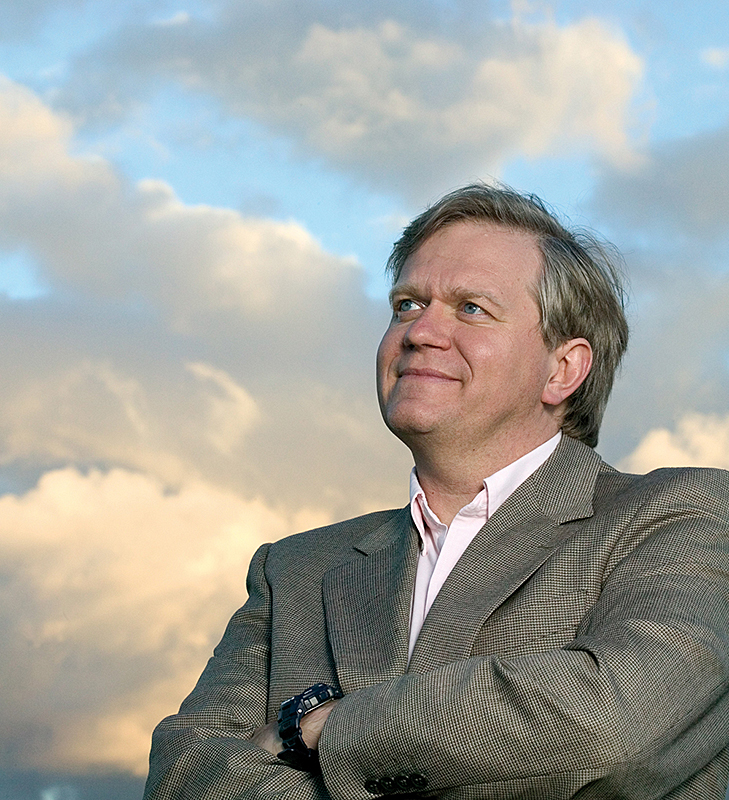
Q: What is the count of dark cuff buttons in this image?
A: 4